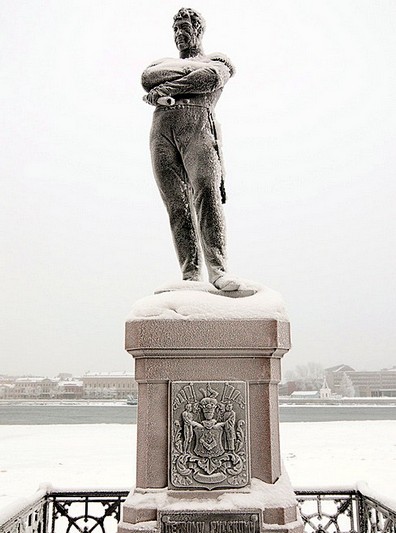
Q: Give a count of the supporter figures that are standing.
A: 2